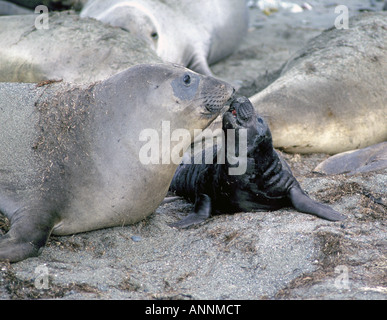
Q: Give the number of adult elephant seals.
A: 4